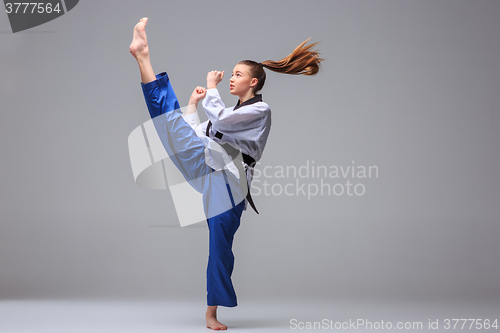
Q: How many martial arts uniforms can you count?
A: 1